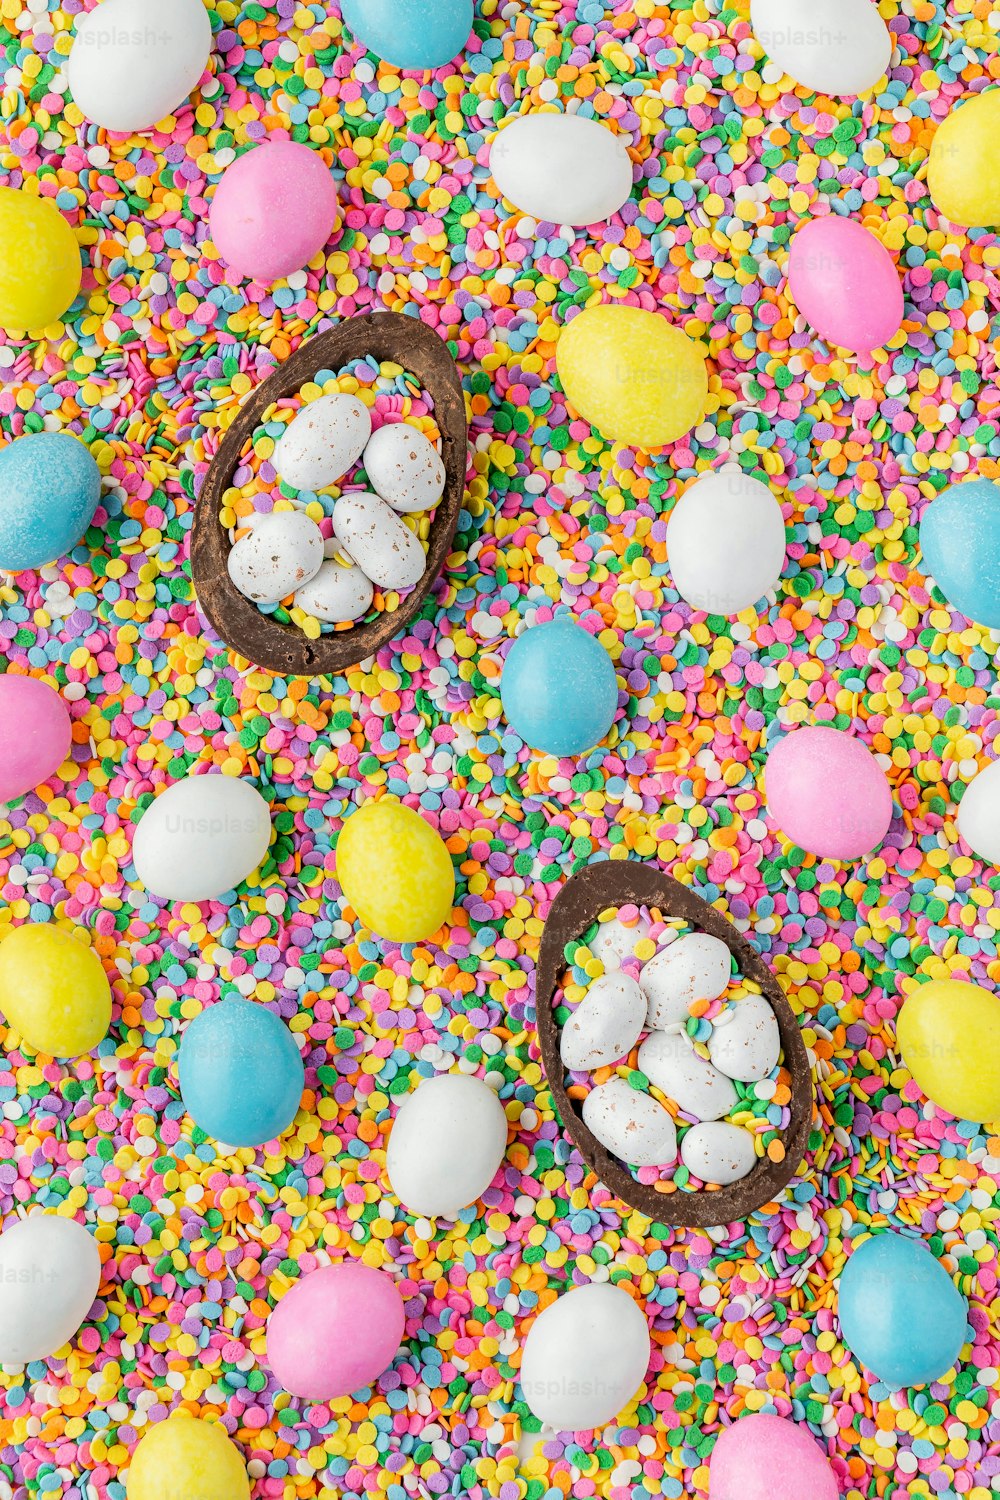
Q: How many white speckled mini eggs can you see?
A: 12